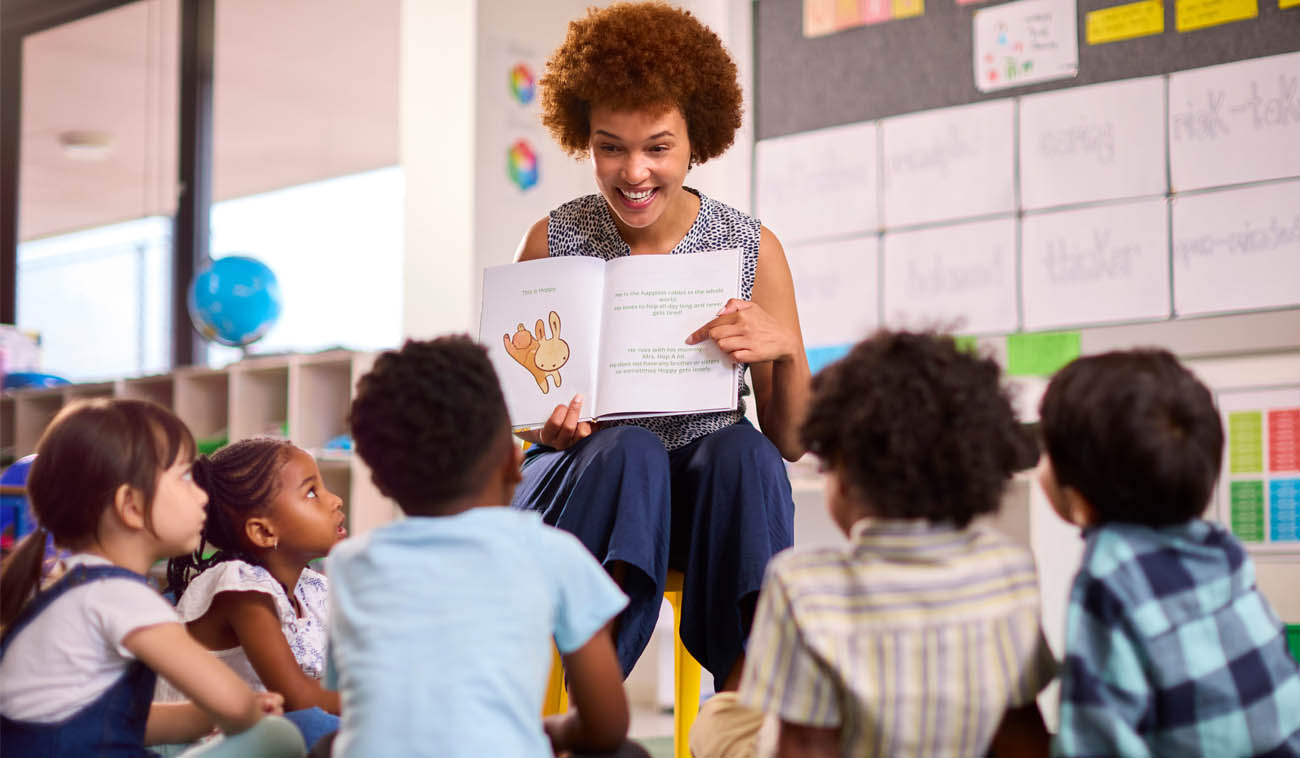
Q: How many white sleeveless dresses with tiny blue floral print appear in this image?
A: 1